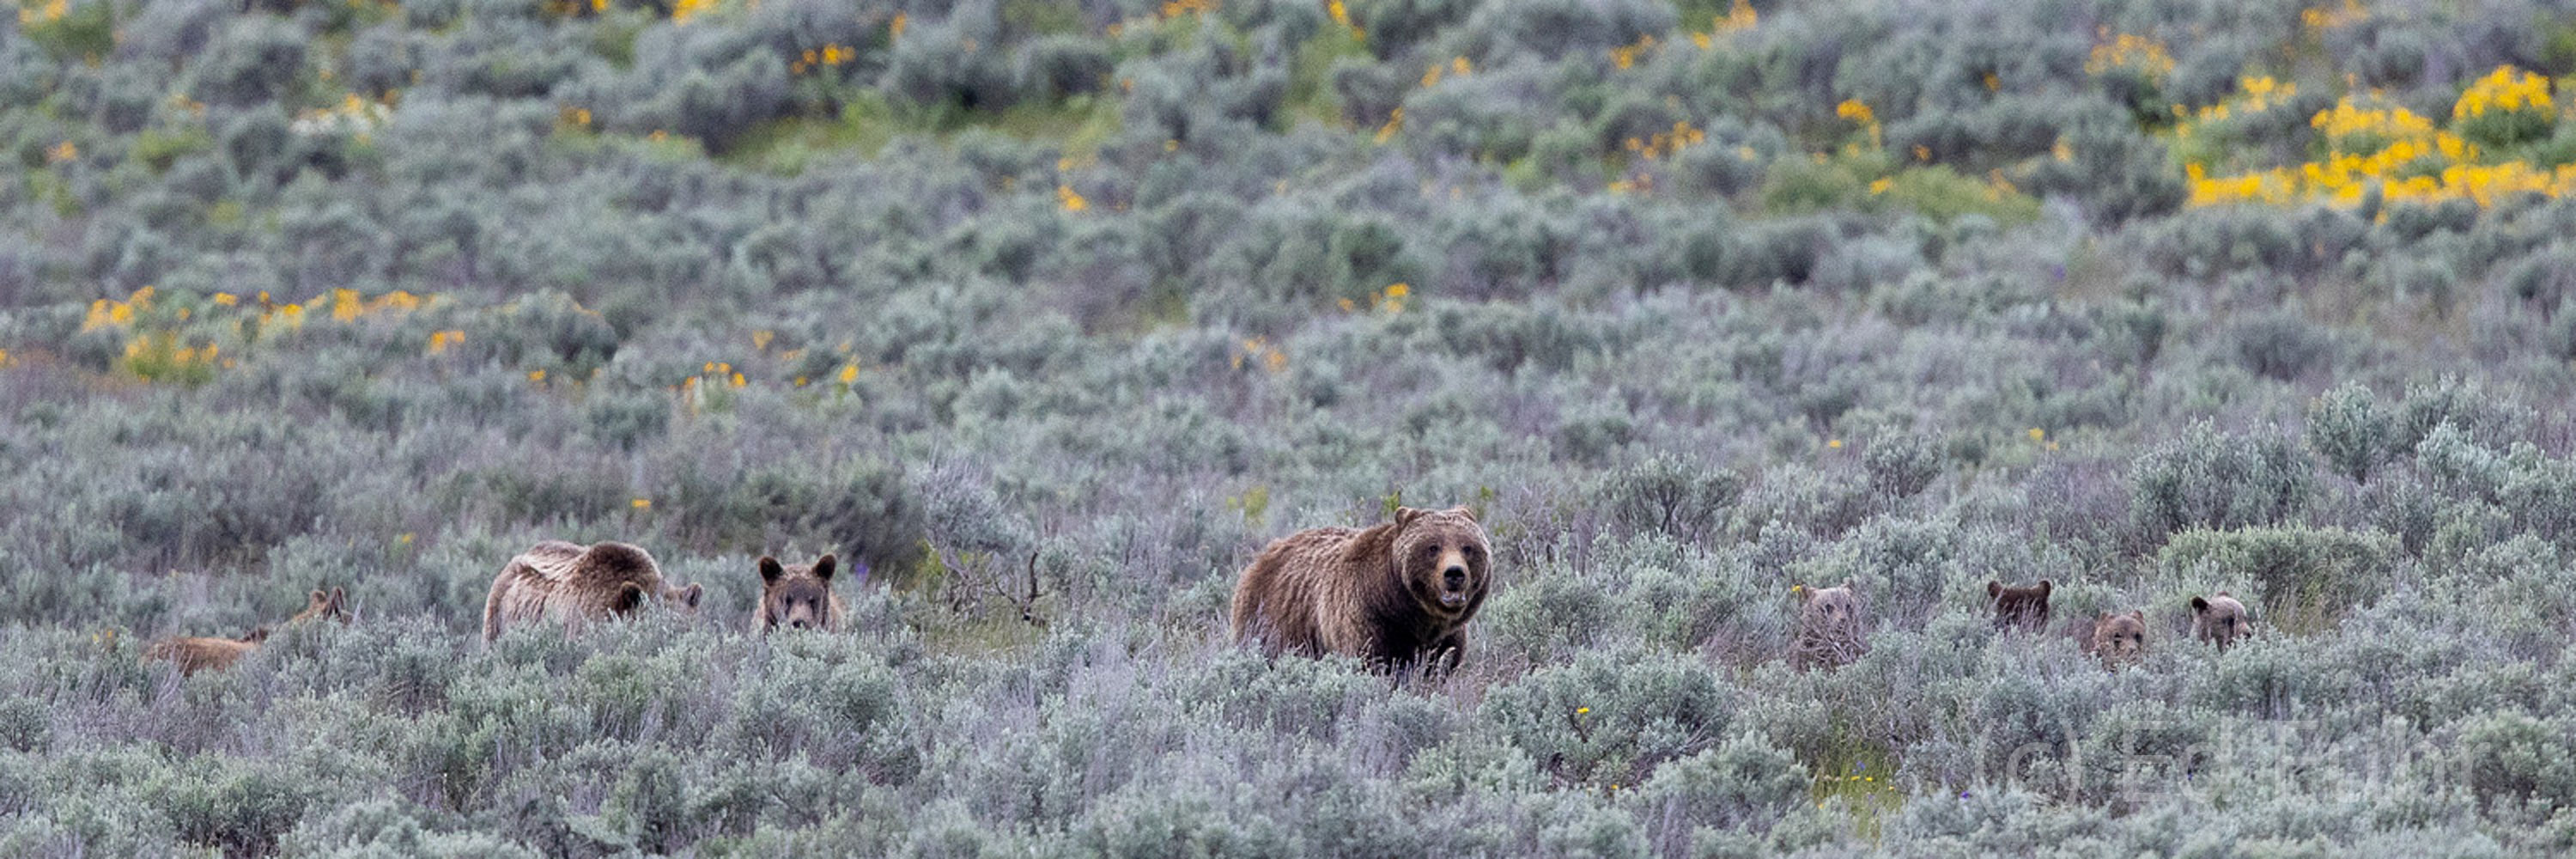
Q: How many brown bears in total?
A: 8